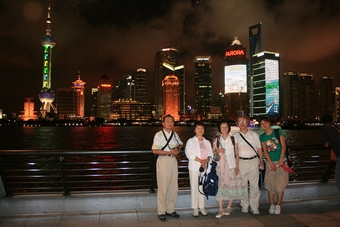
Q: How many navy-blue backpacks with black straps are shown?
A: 1